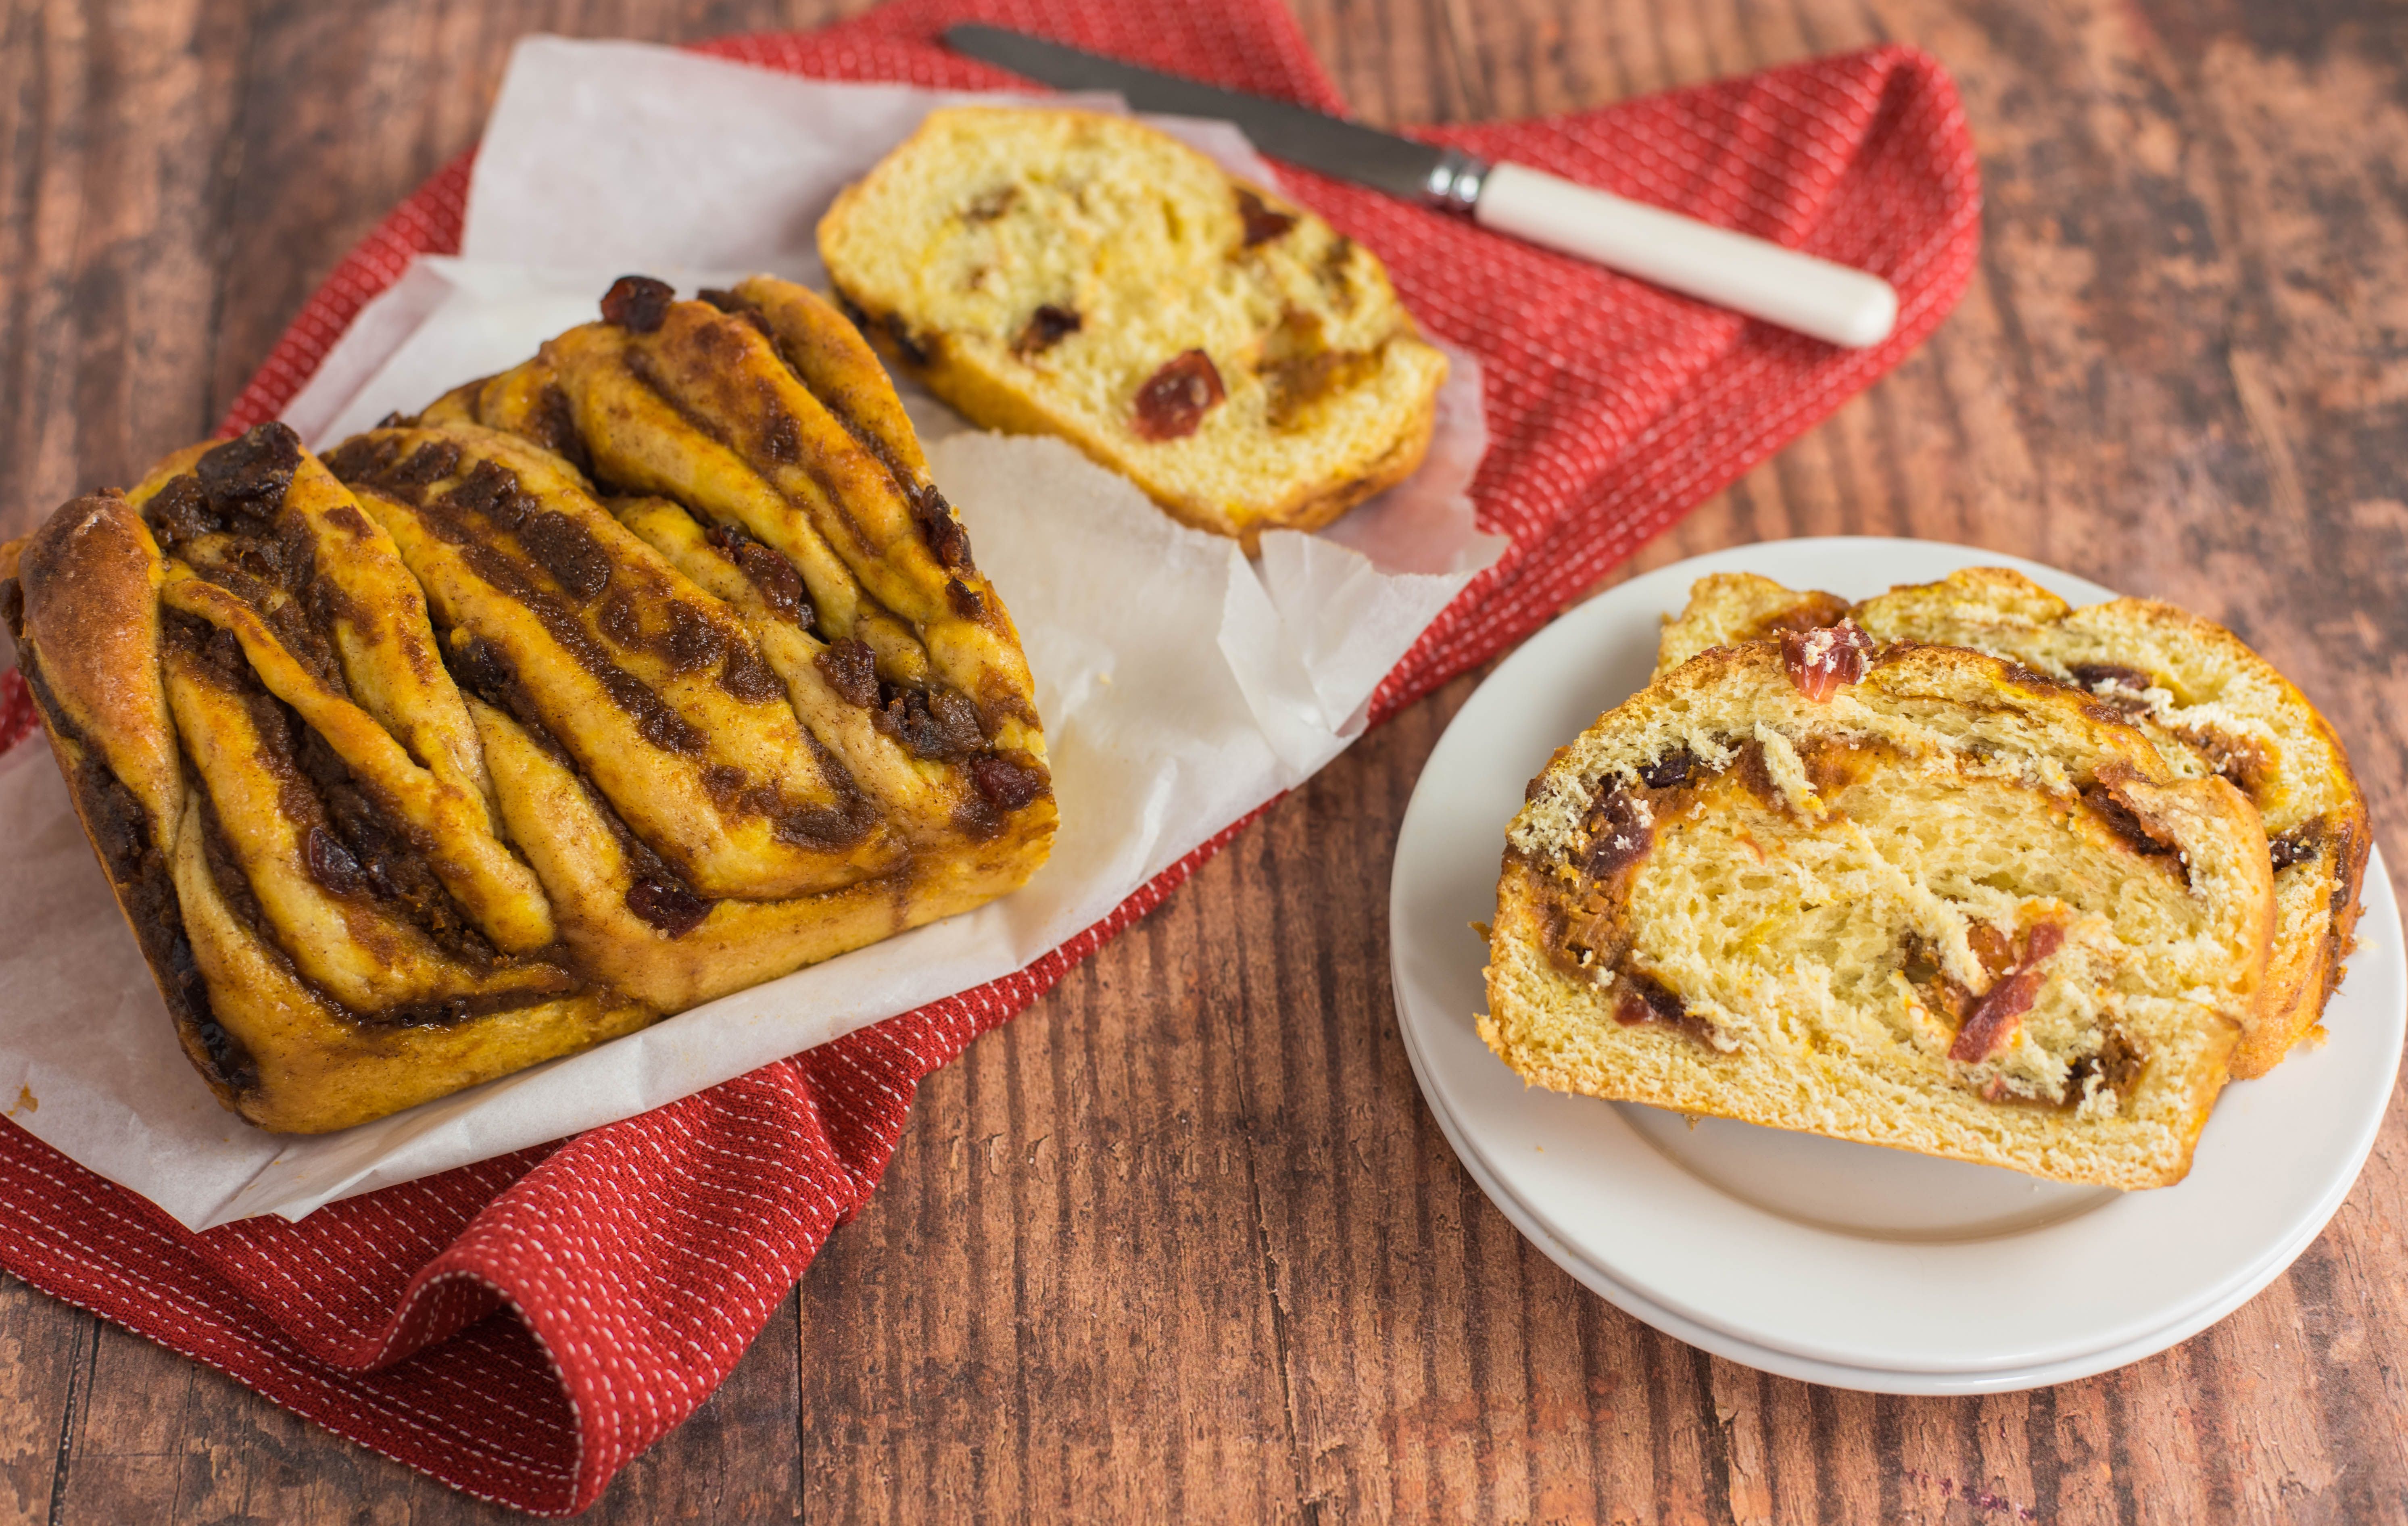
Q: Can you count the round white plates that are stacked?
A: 2